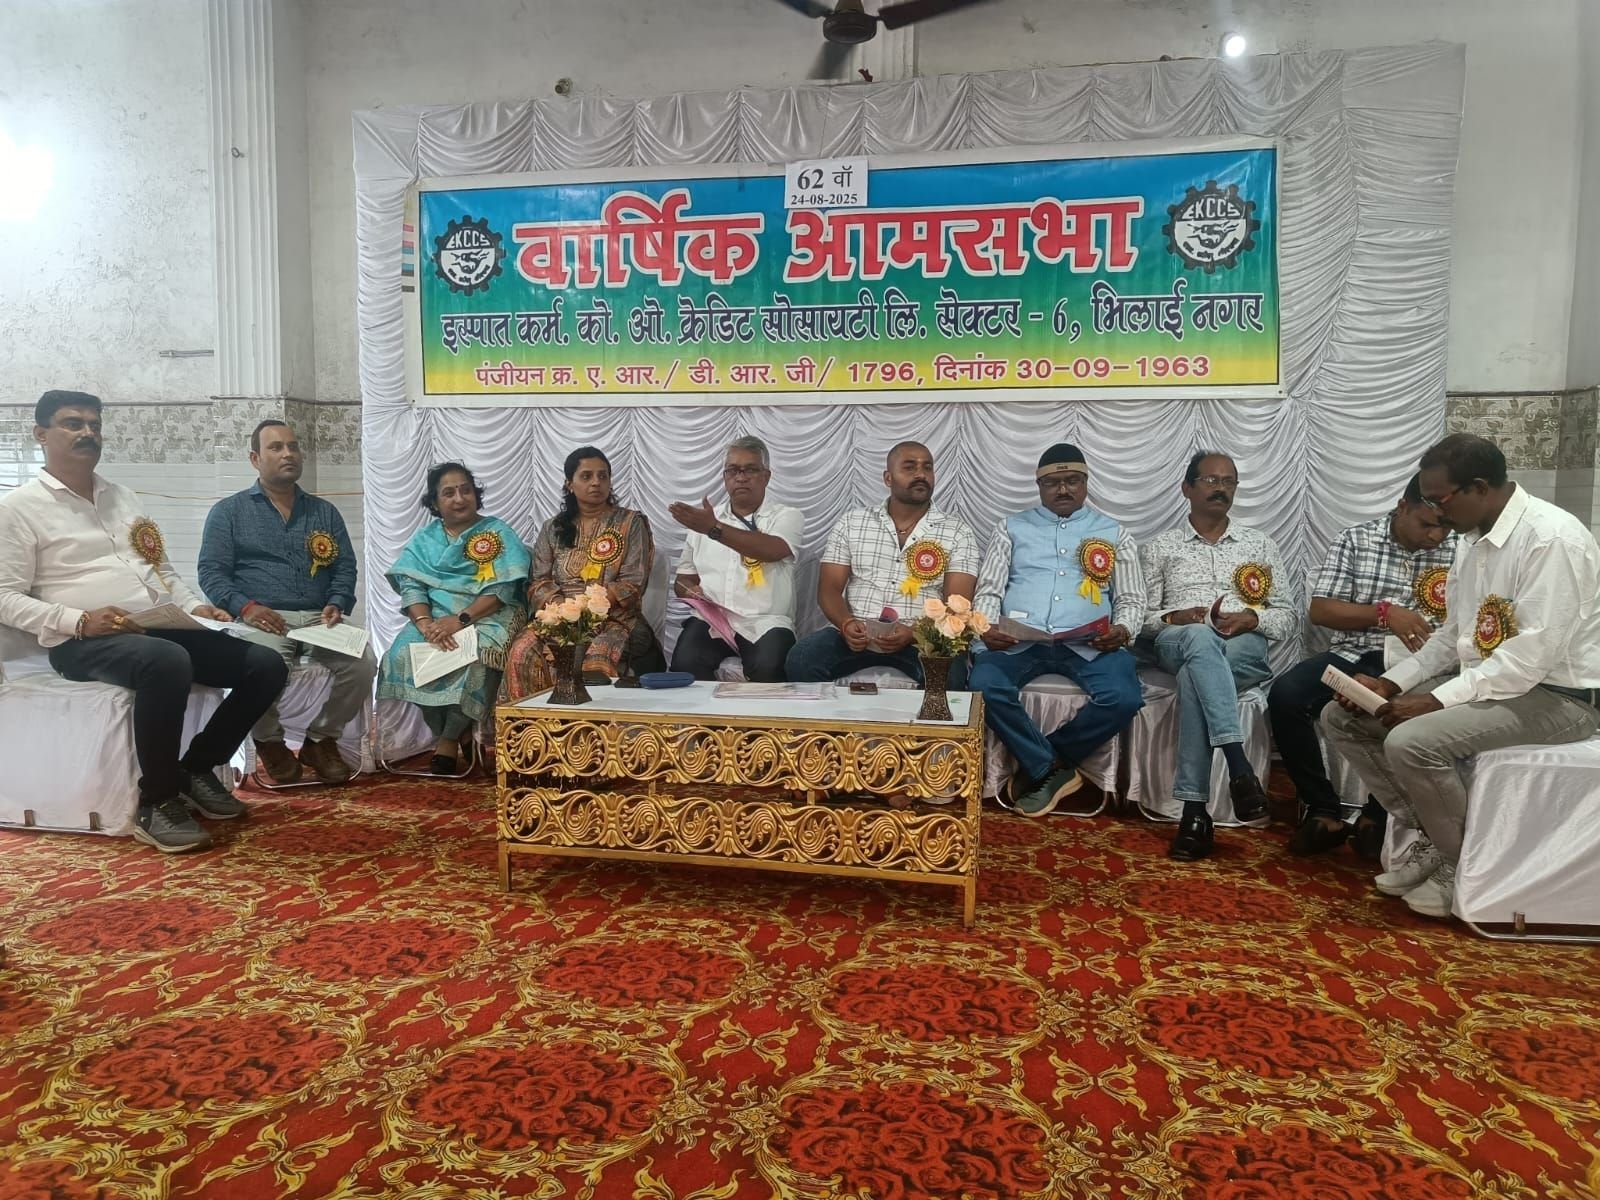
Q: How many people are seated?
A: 10